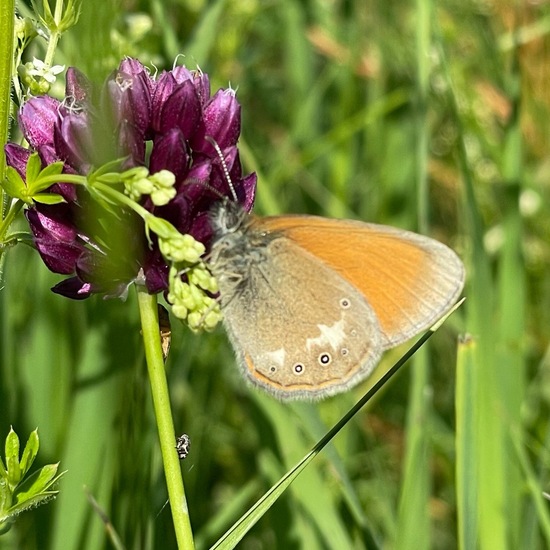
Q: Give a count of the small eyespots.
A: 6